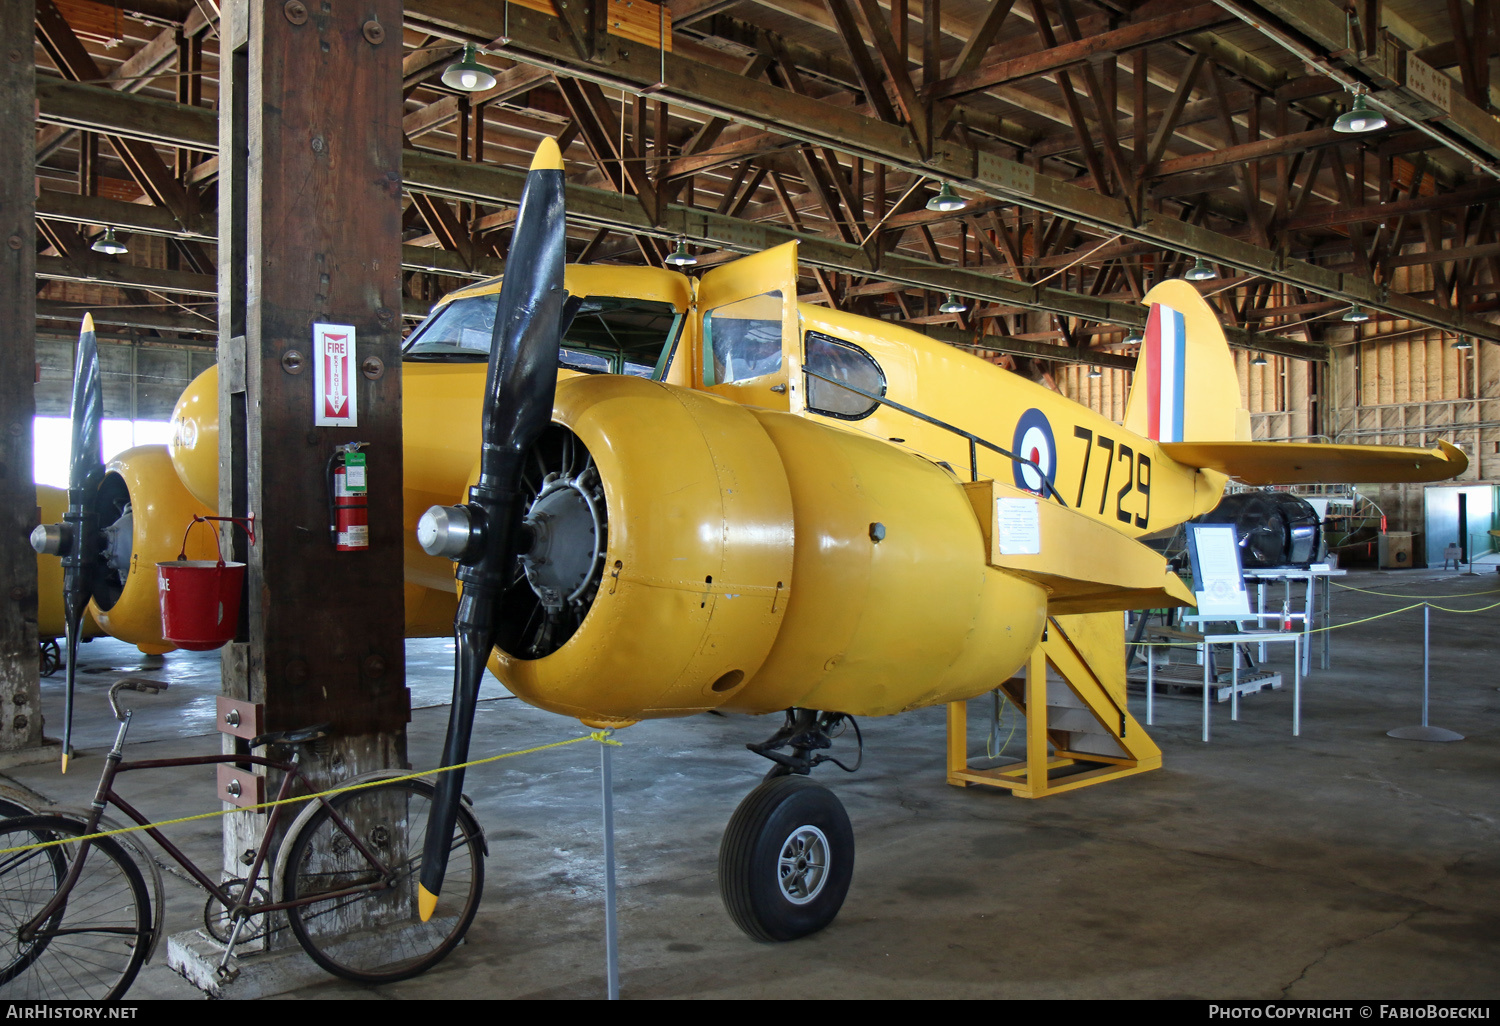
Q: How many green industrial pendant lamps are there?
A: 12